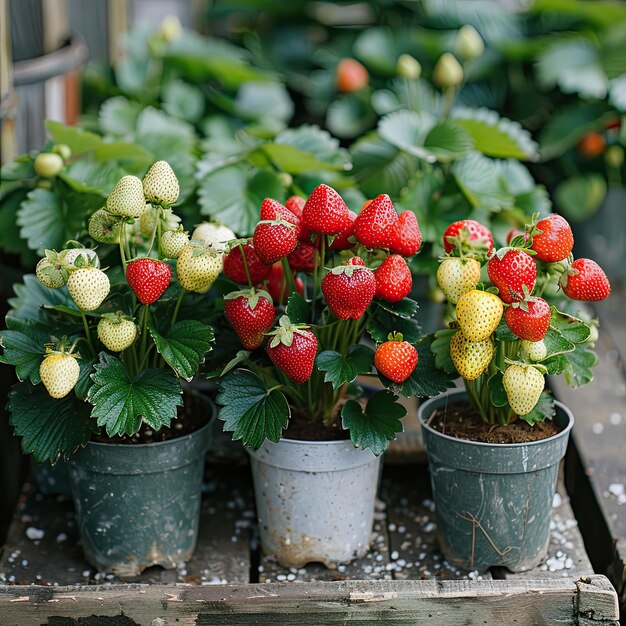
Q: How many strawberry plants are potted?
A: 3